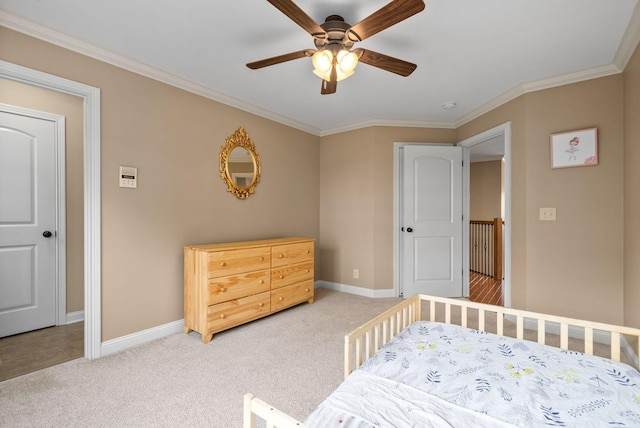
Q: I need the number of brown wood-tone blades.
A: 5